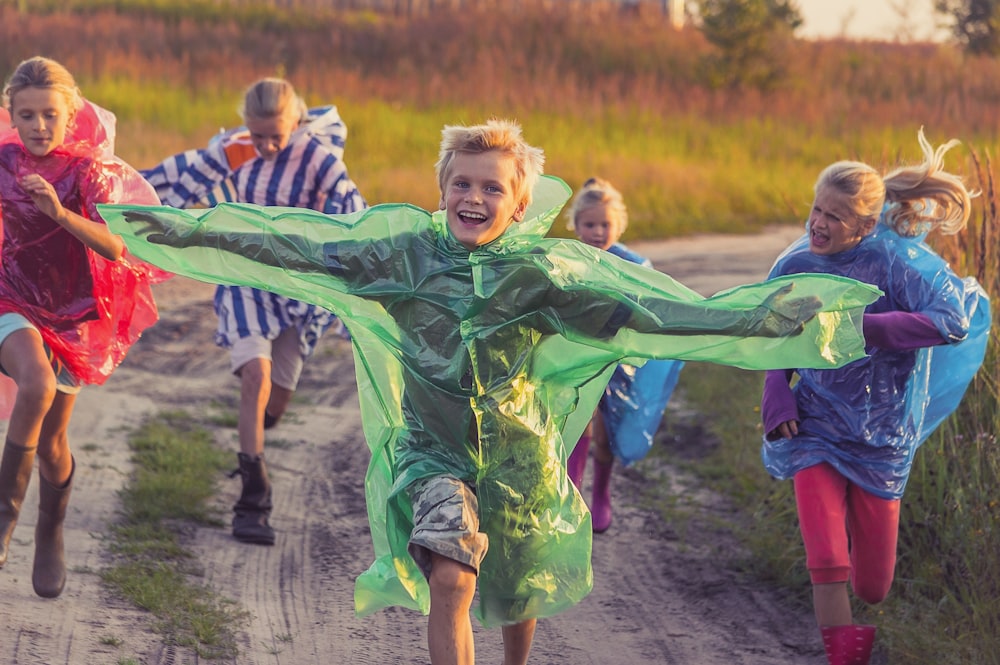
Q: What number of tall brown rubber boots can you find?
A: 2